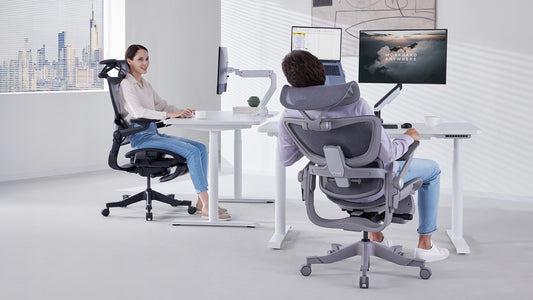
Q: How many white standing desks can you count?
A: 2